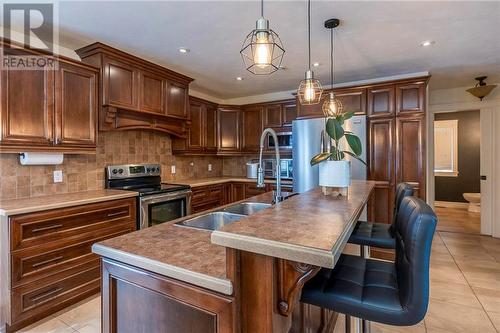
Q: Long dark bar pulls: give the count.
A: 4